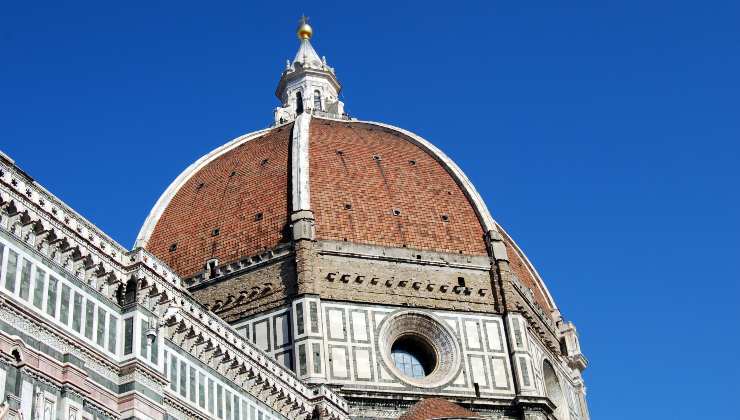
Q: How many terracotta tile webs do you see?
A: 3